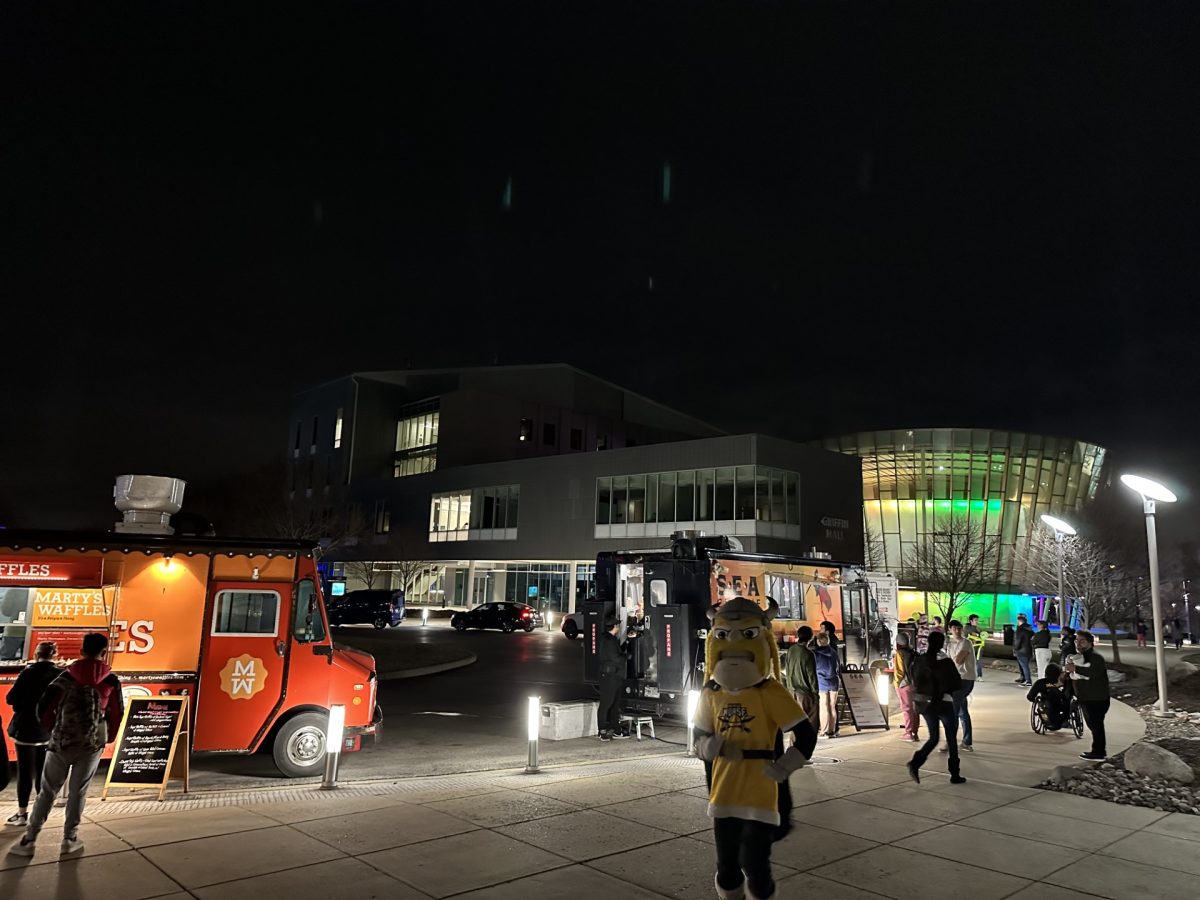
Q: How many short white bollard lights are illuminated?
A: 6